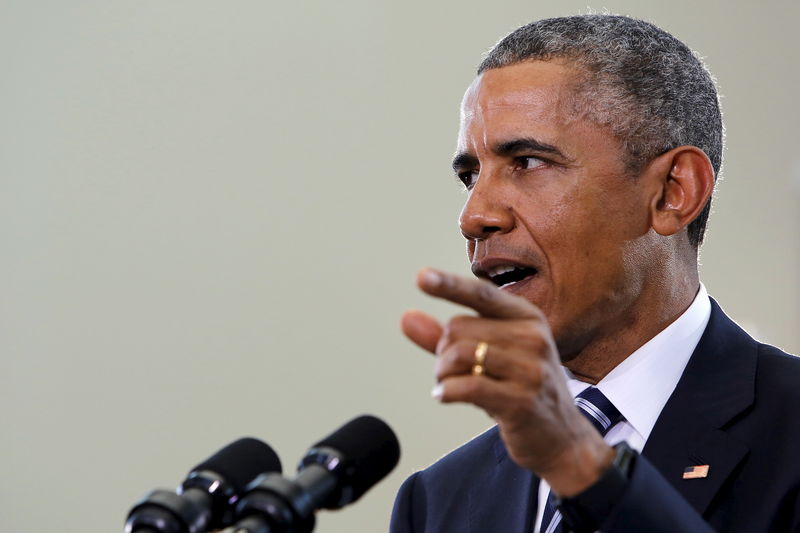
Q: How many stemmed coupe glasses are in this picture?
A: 0